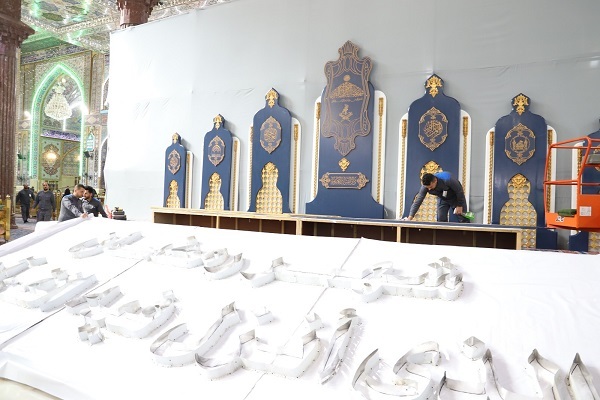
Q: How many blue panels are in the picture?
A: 7